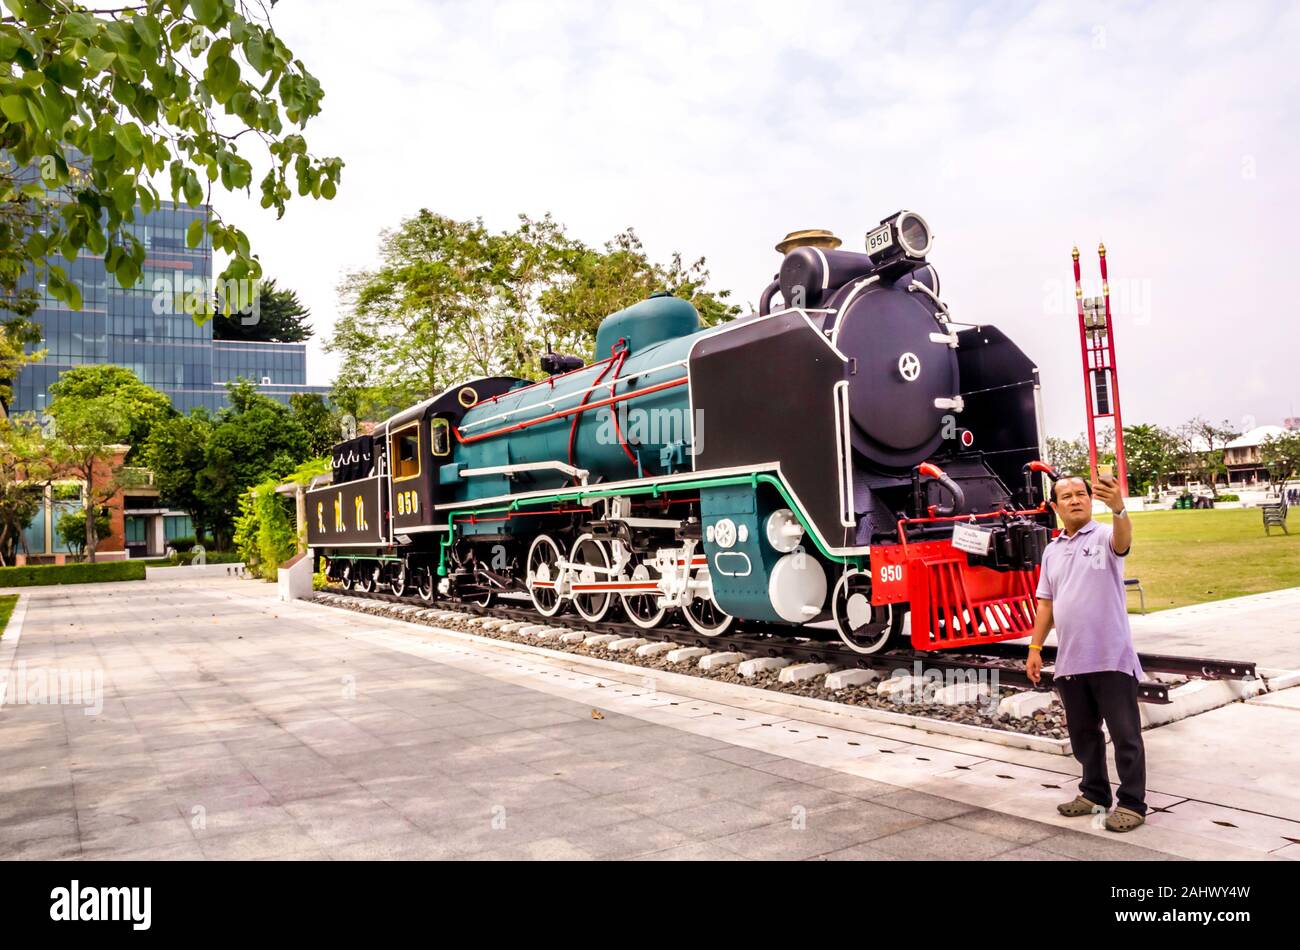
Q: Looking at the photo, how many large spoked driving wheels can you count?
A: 4